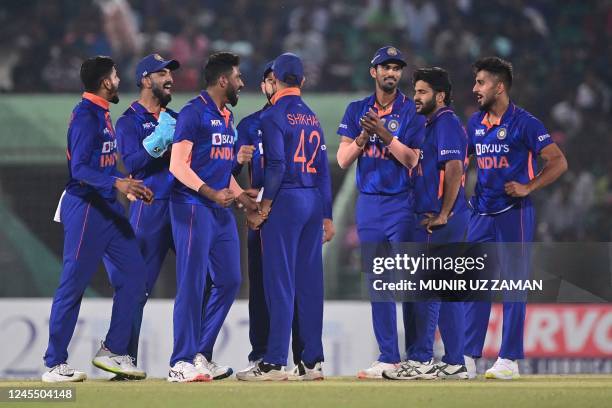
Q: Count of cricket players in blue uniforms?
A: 8